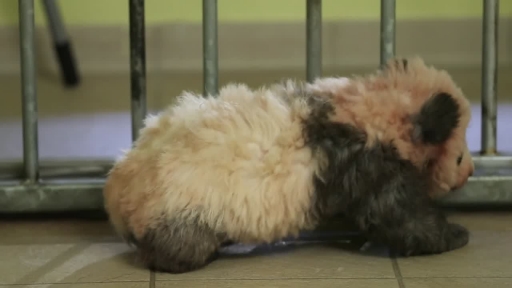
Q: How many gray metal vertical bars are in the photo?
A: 6